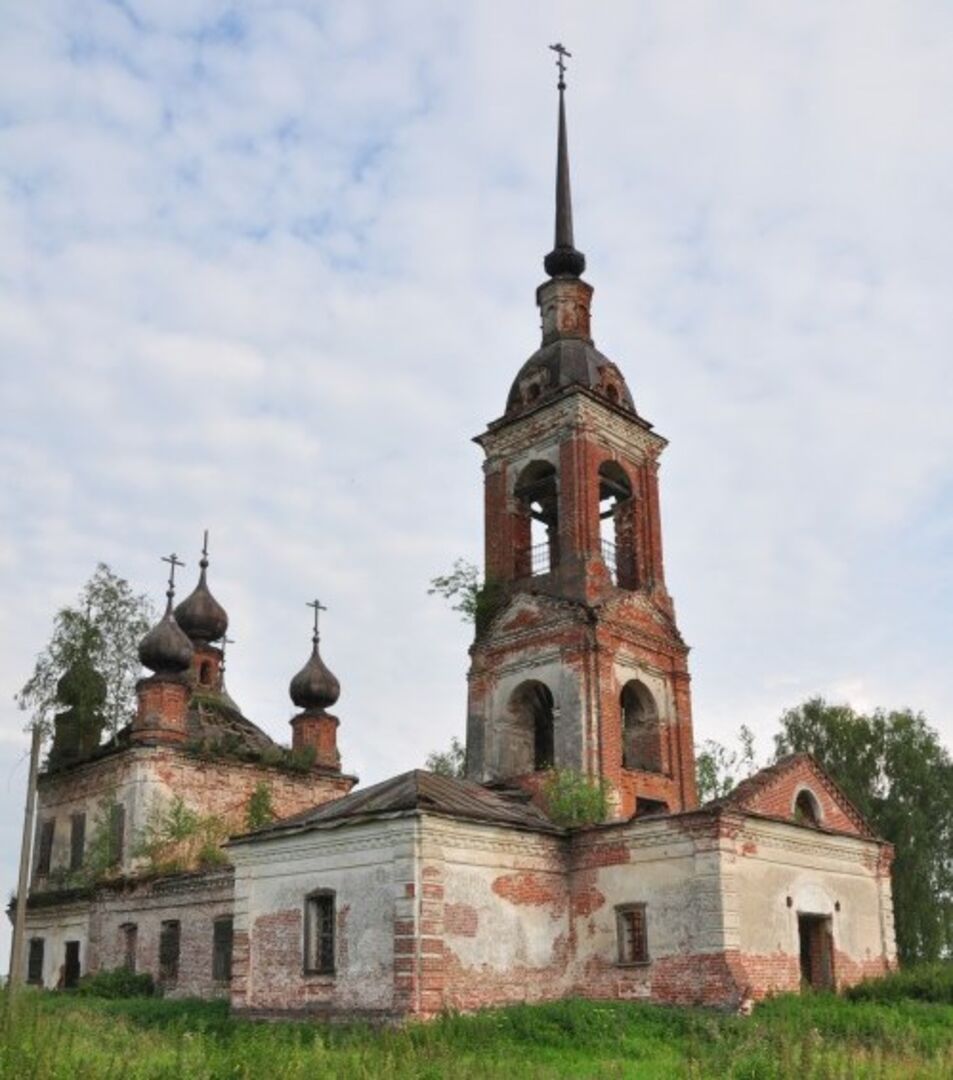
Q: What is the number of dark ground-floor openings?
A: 8